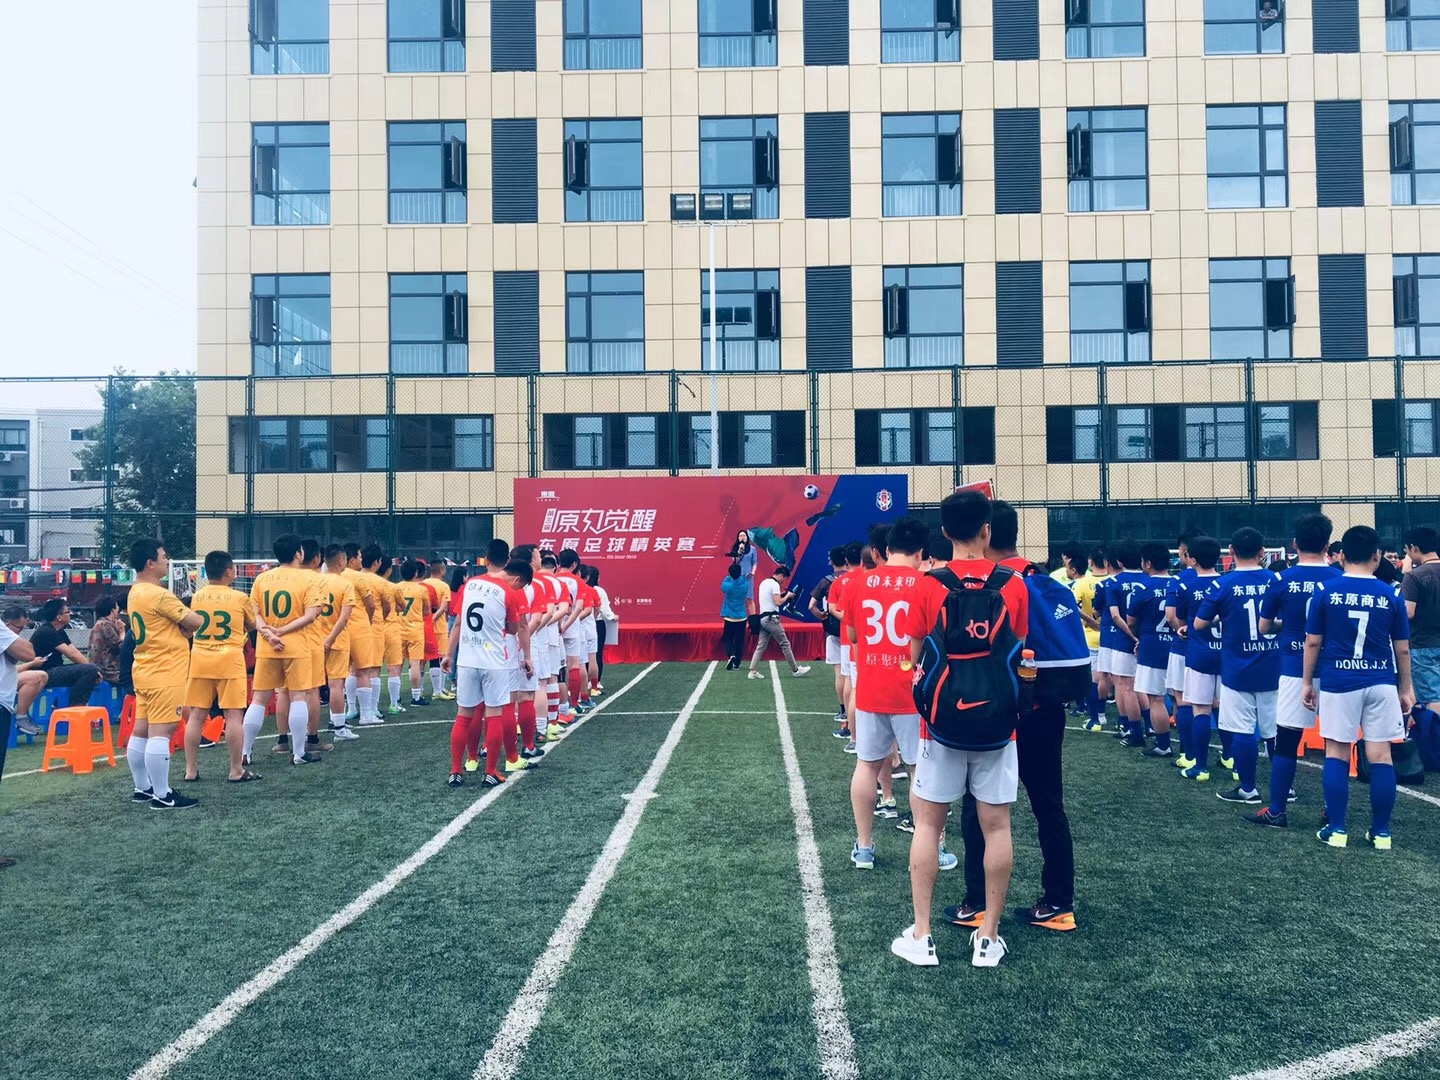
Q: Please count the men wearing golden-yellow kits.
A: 10